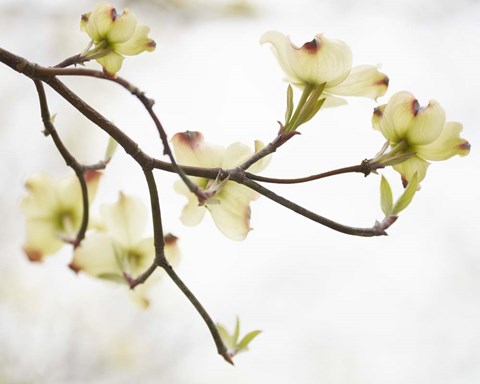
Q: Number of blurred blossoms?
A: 2